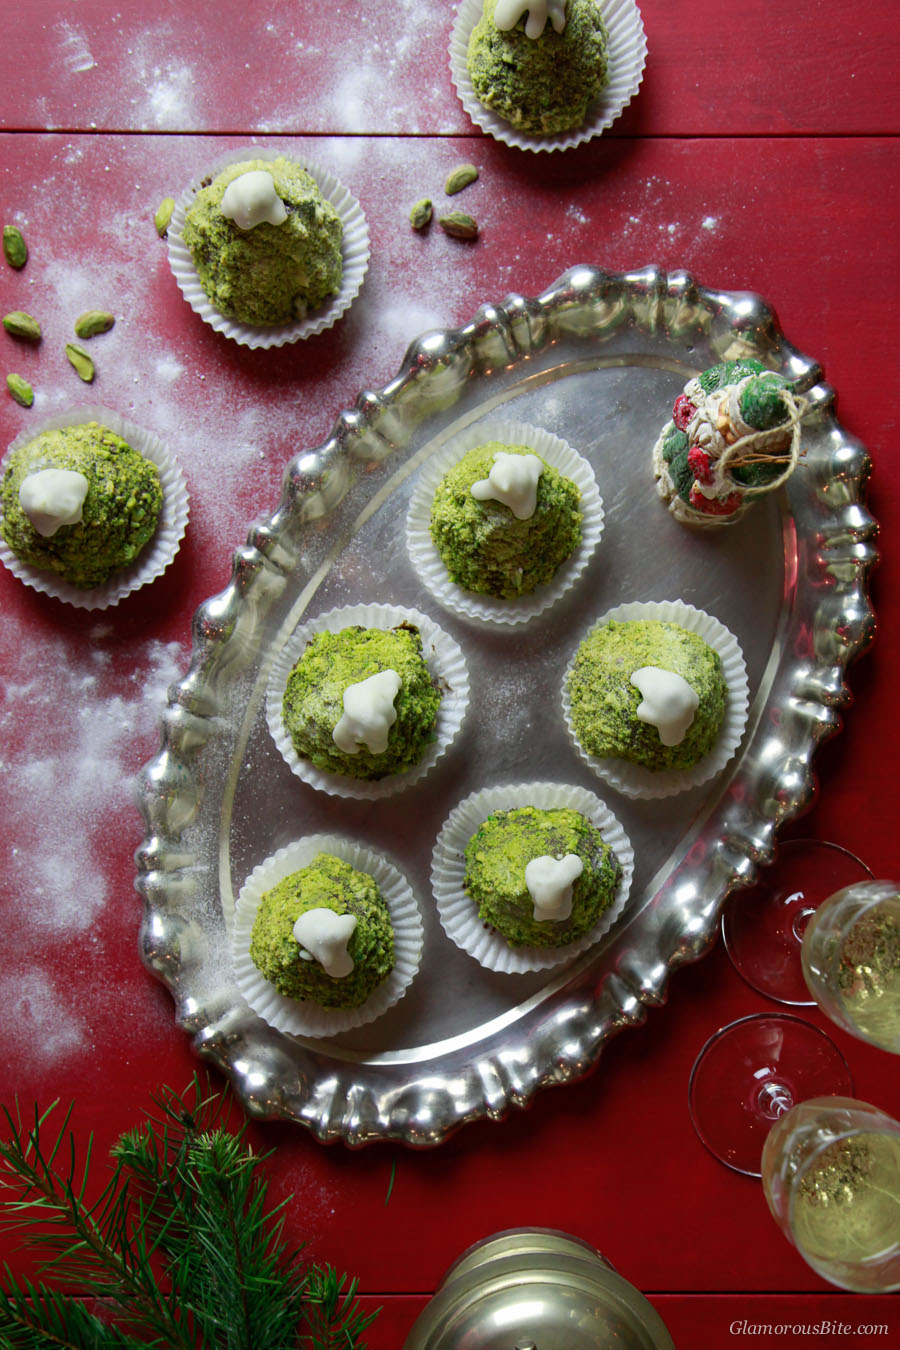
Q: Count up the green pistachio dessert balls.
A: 8